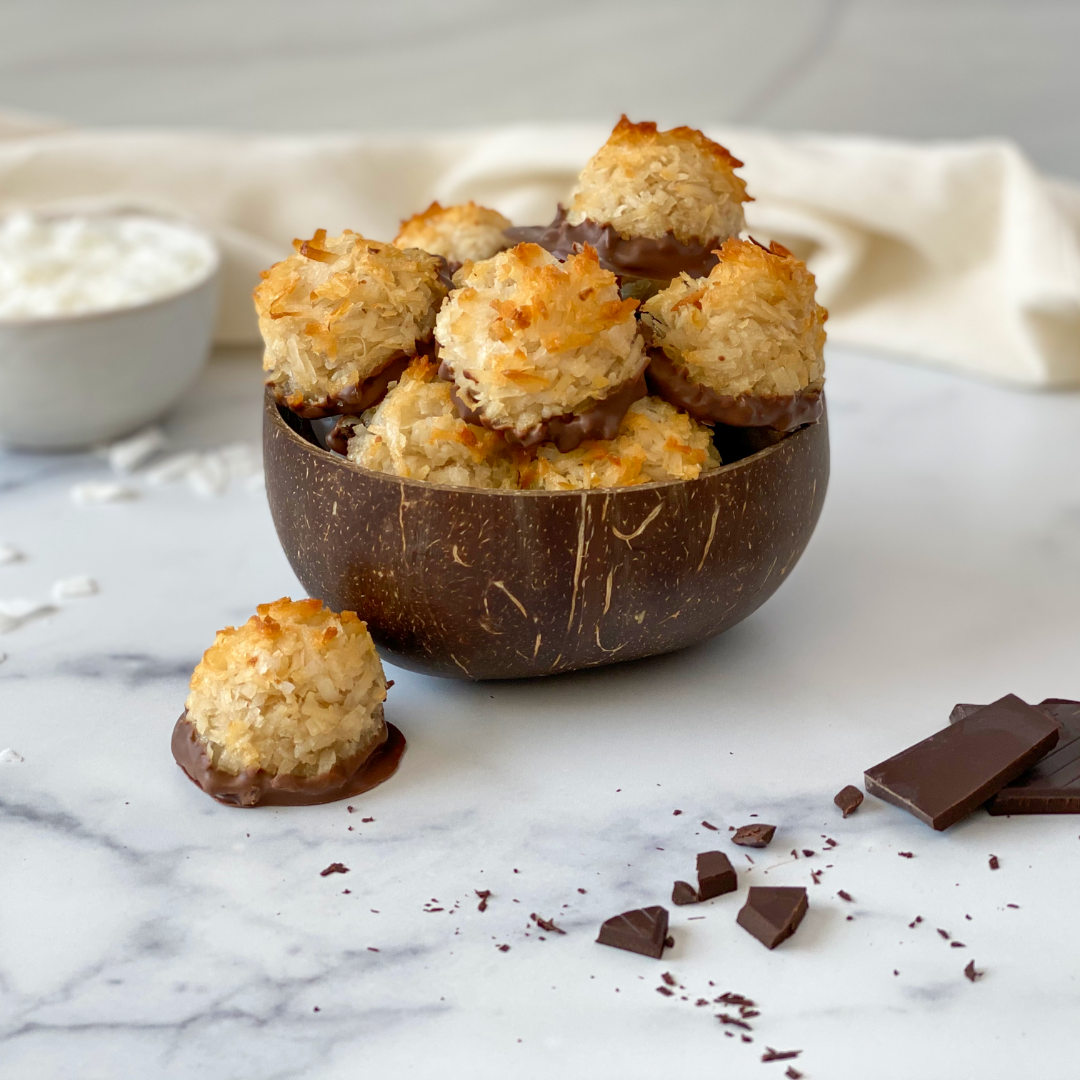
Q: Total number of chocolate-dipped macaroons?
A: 8